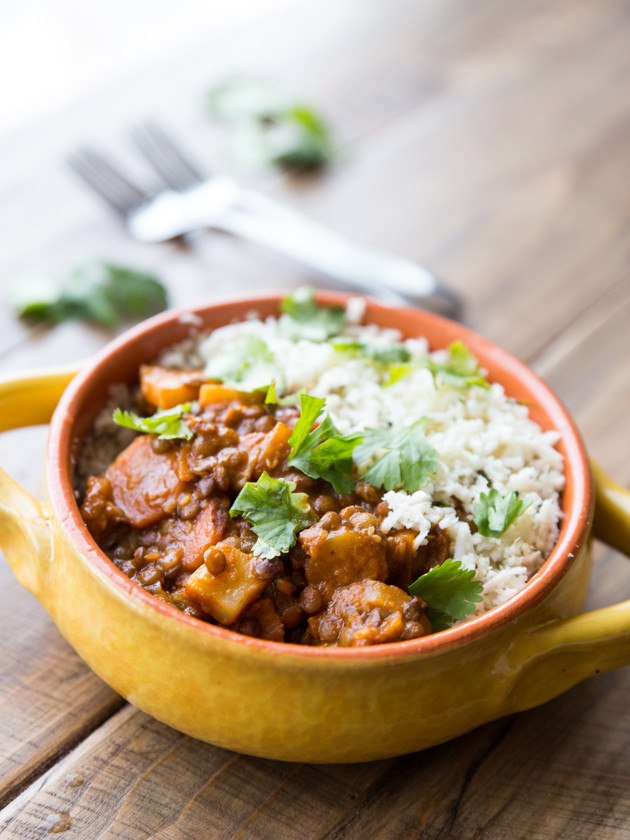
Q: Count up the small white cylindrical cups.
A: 0